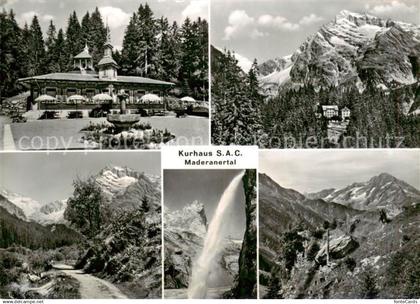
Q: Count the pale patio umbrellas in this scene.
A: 5